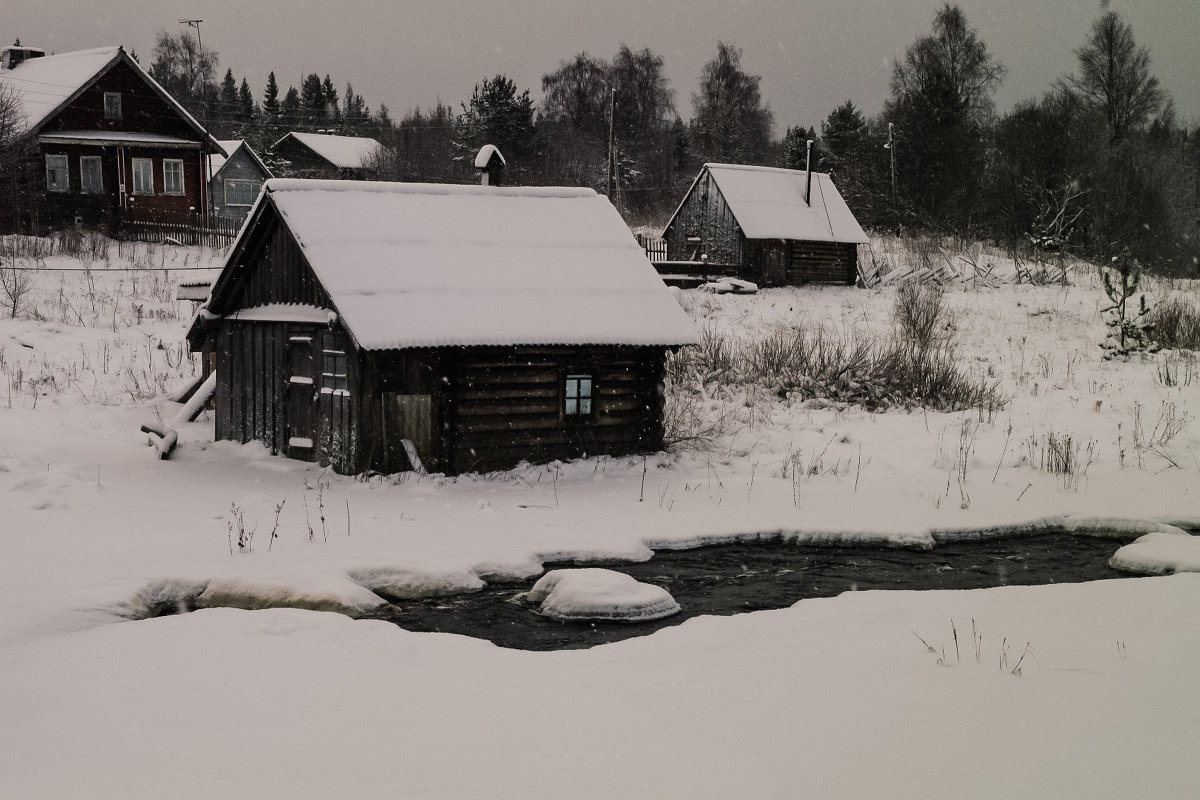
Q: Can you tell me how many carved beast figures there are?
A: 0